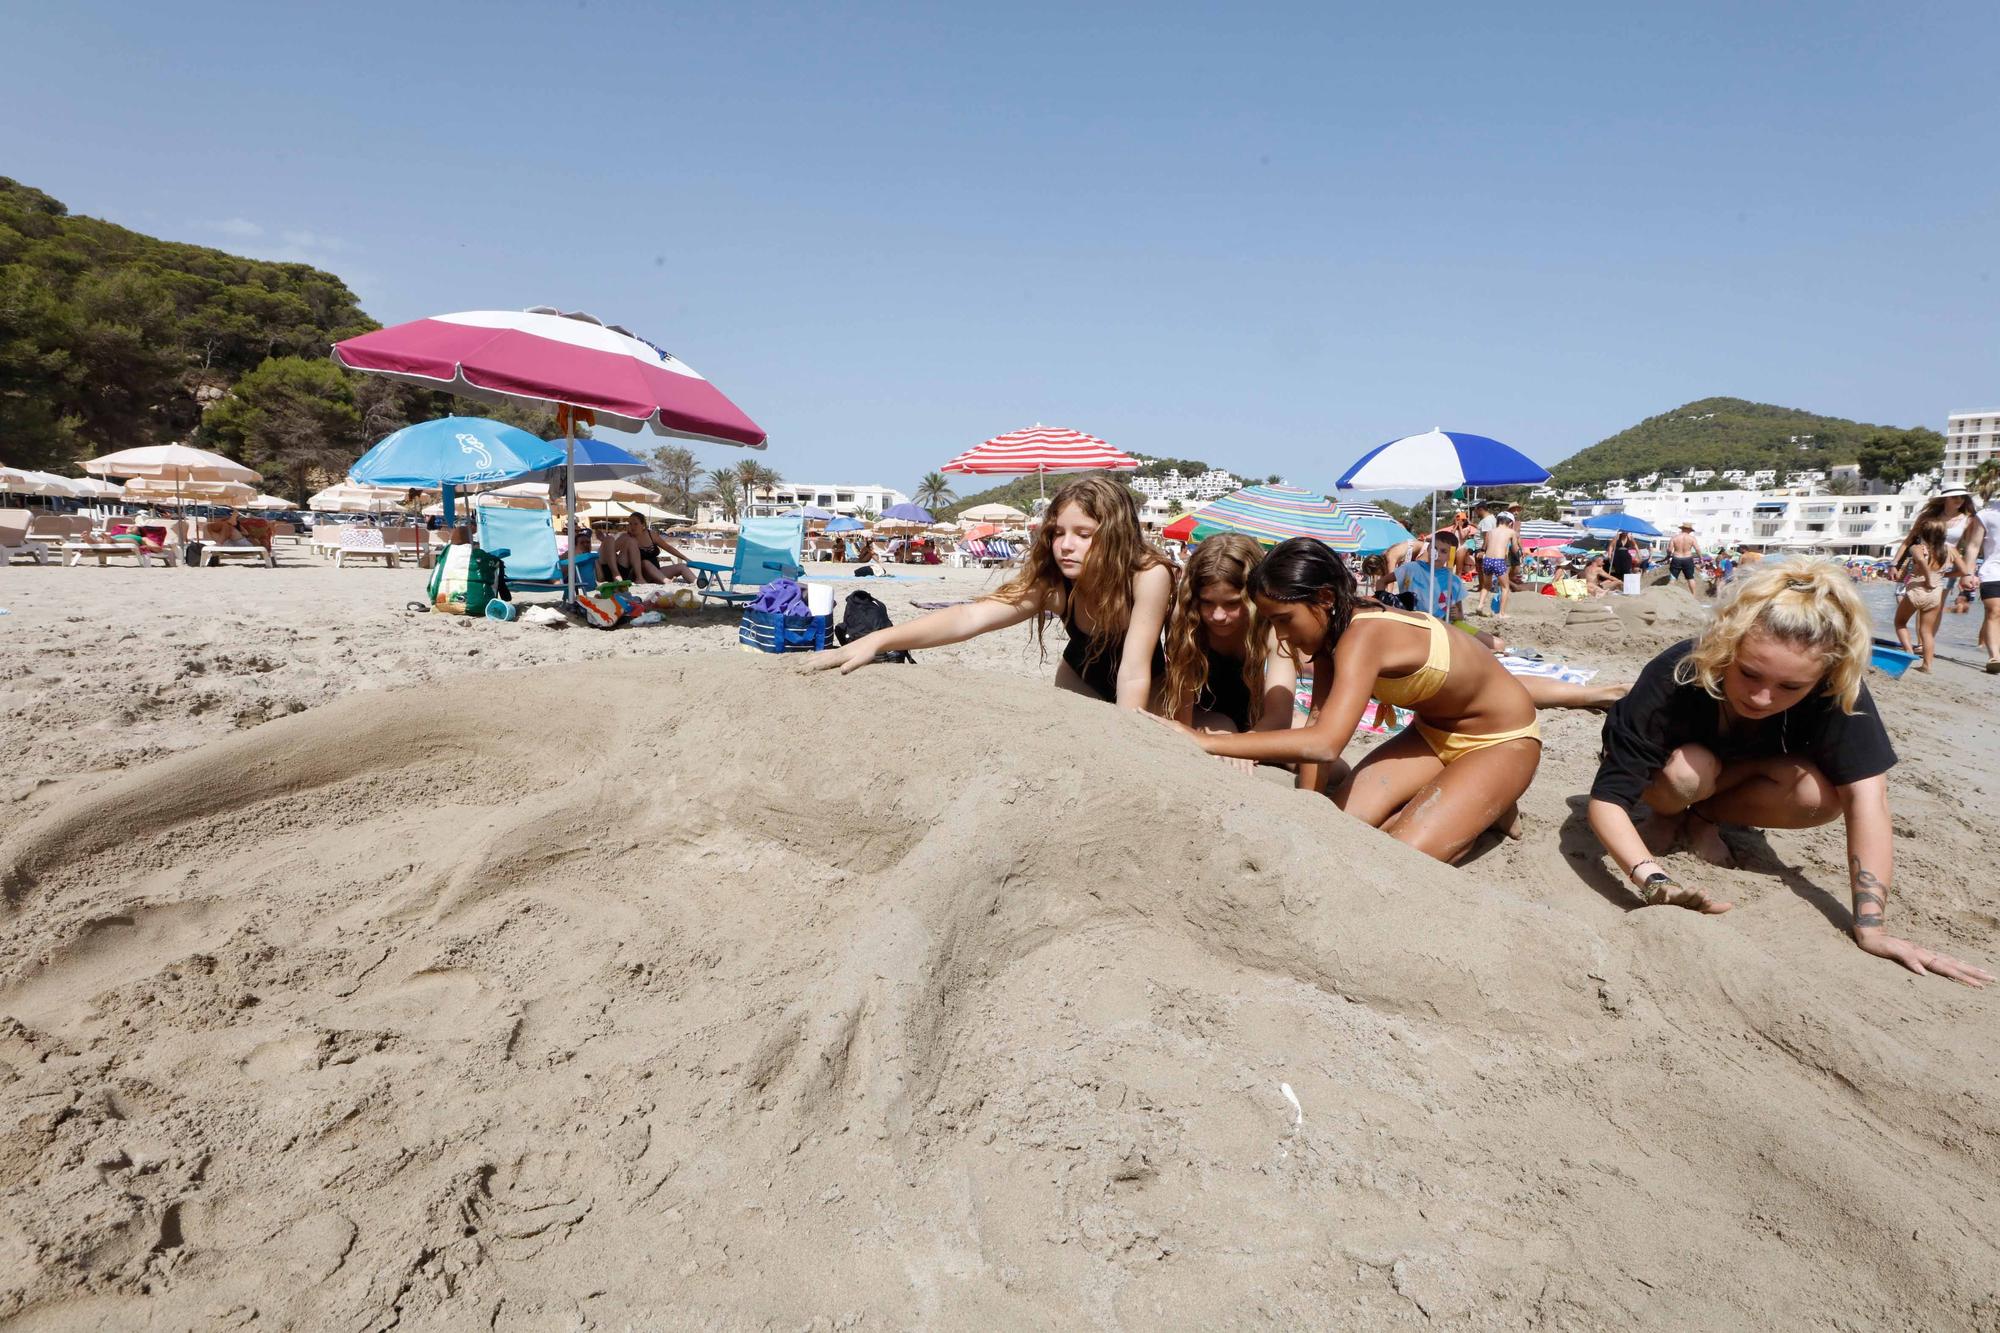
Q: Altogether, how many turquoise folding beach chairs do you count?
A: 2